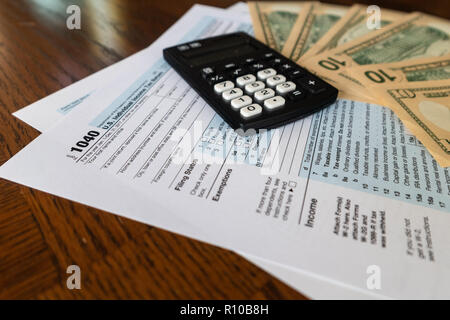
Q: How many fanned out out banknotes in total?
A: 6